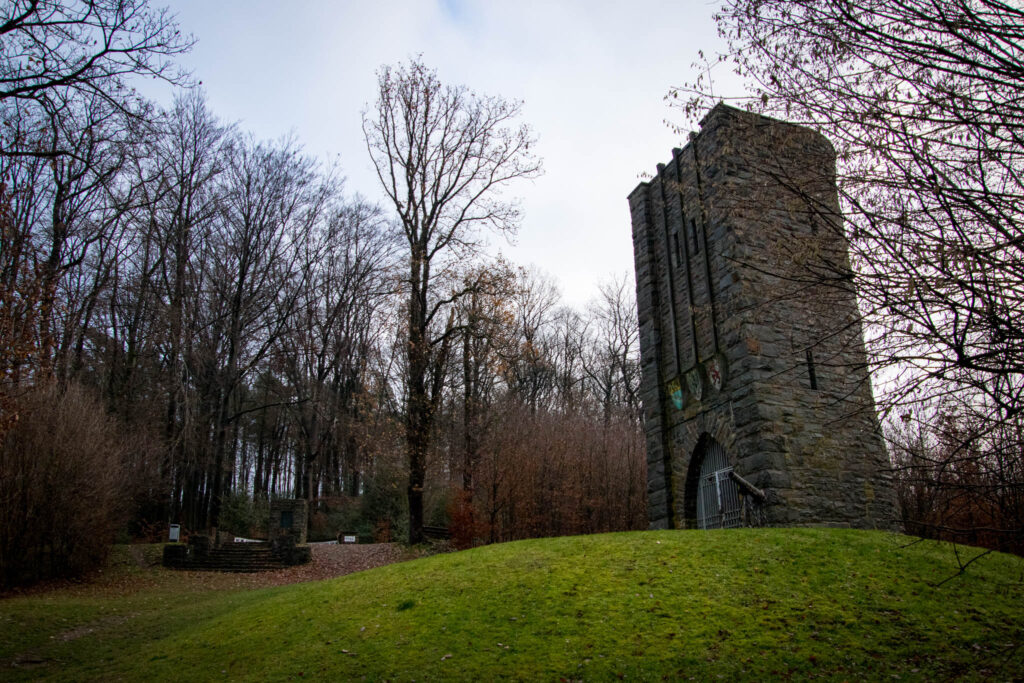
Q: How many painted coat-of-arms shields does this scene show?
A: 3